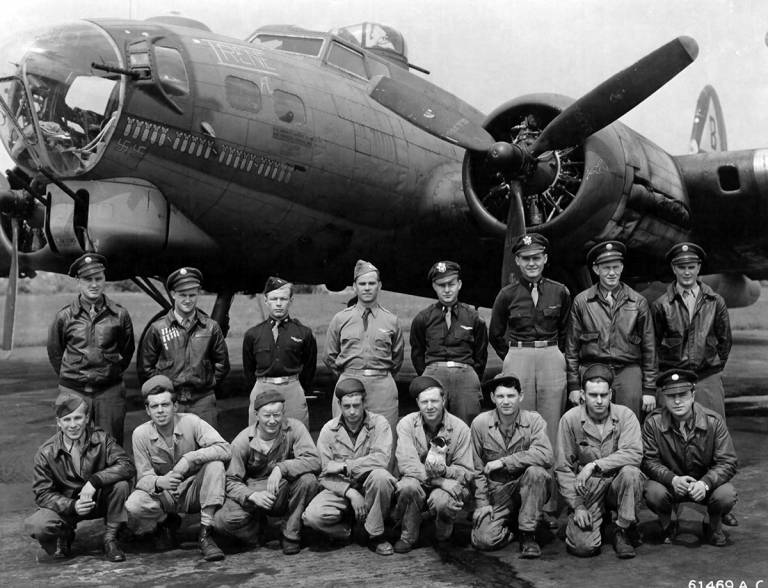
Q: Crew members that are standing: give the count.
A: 8